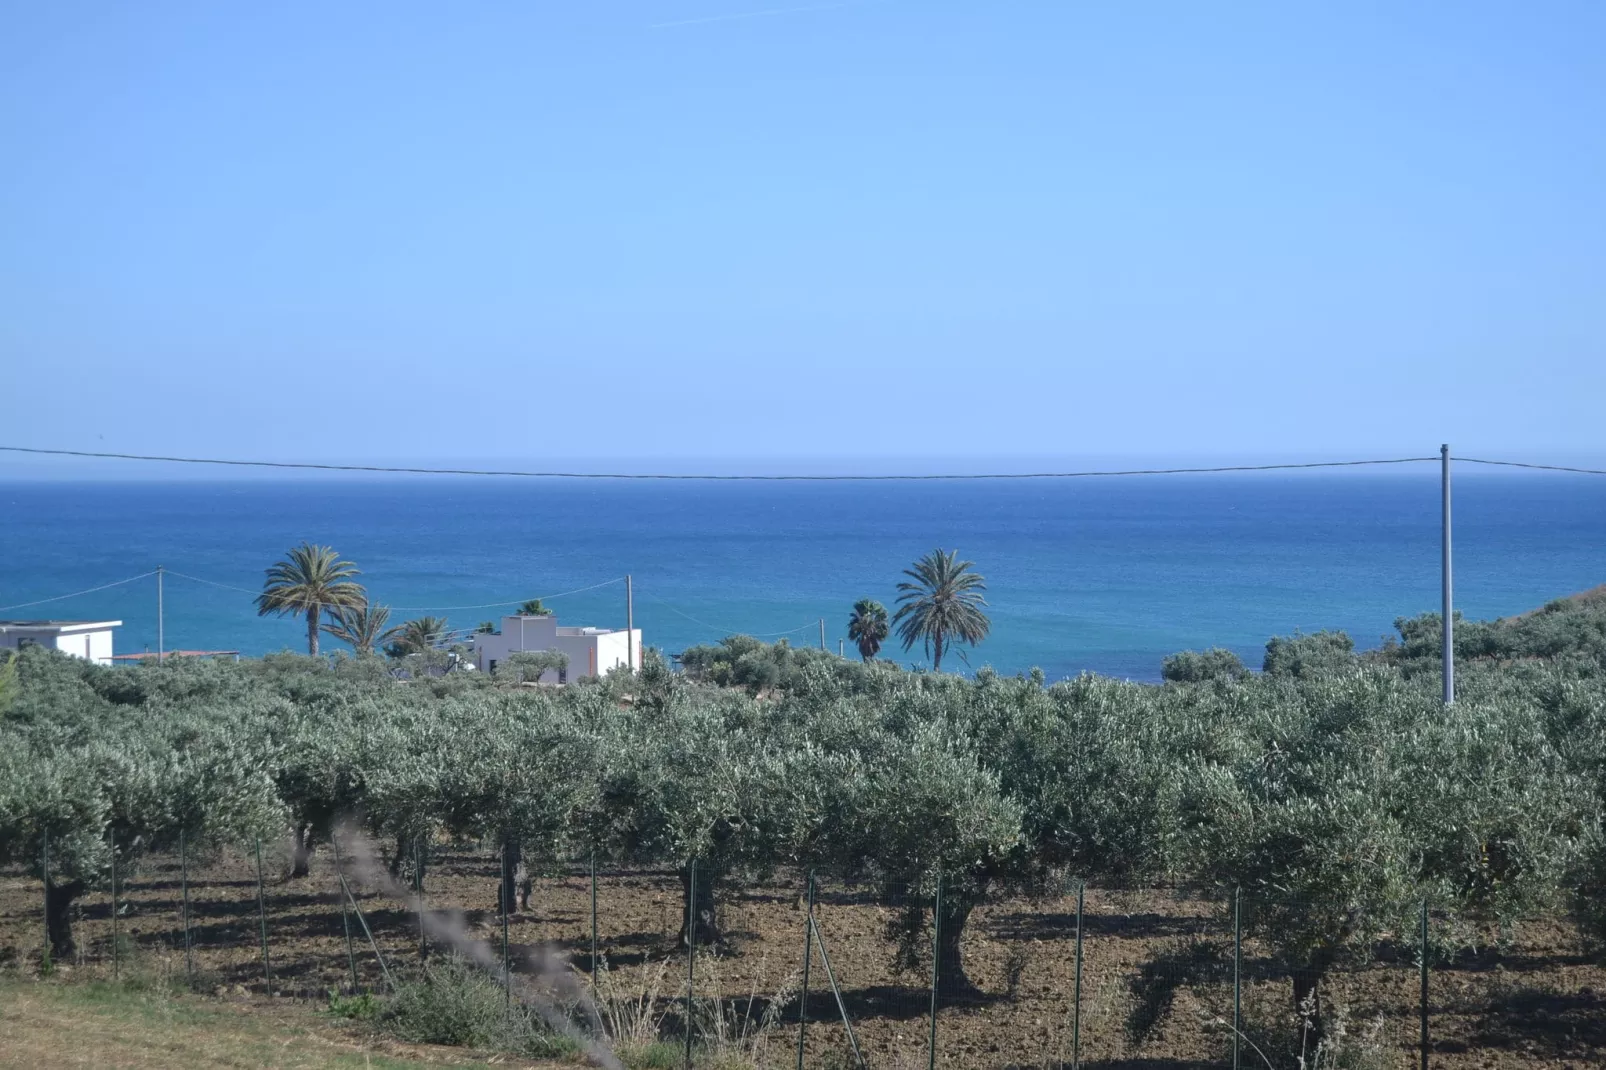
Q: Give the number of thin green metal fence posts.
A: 14